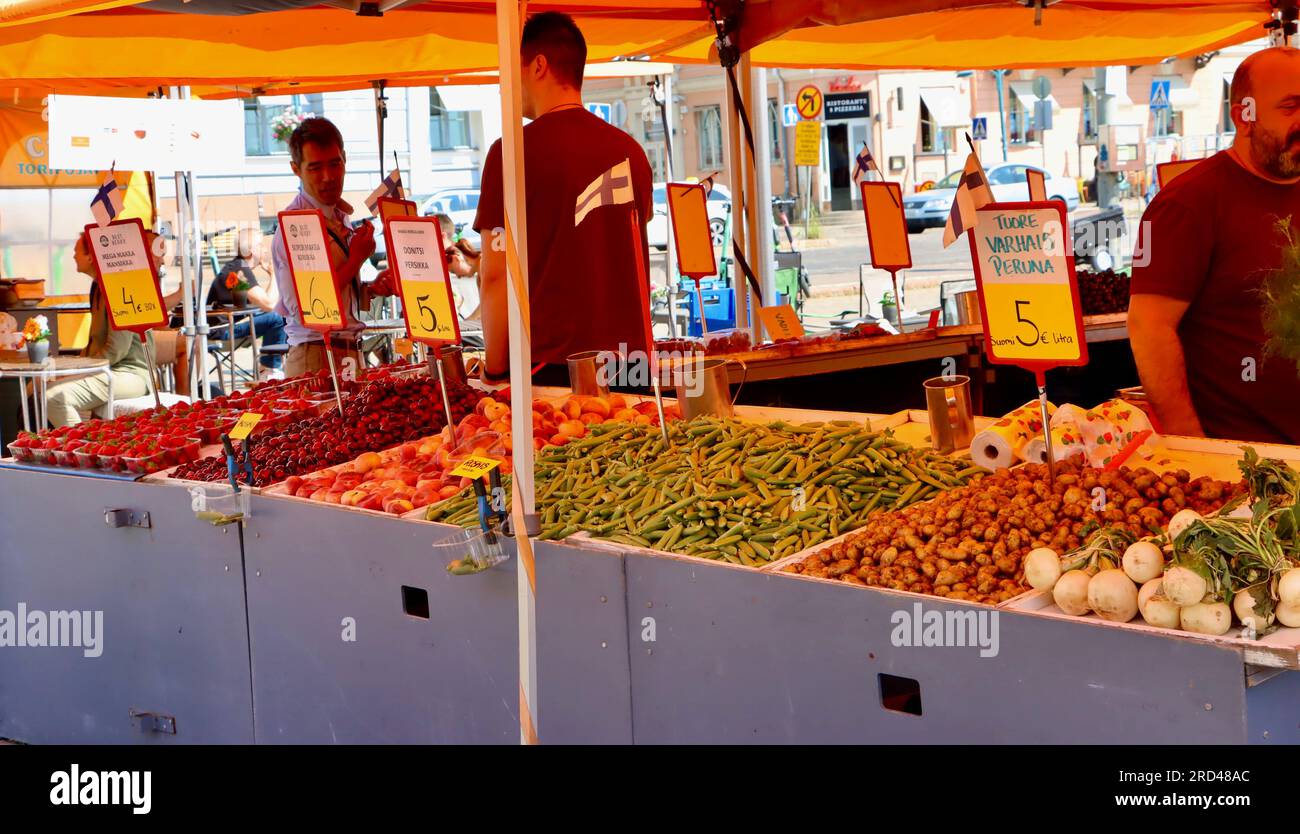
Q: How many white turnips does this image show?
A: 12